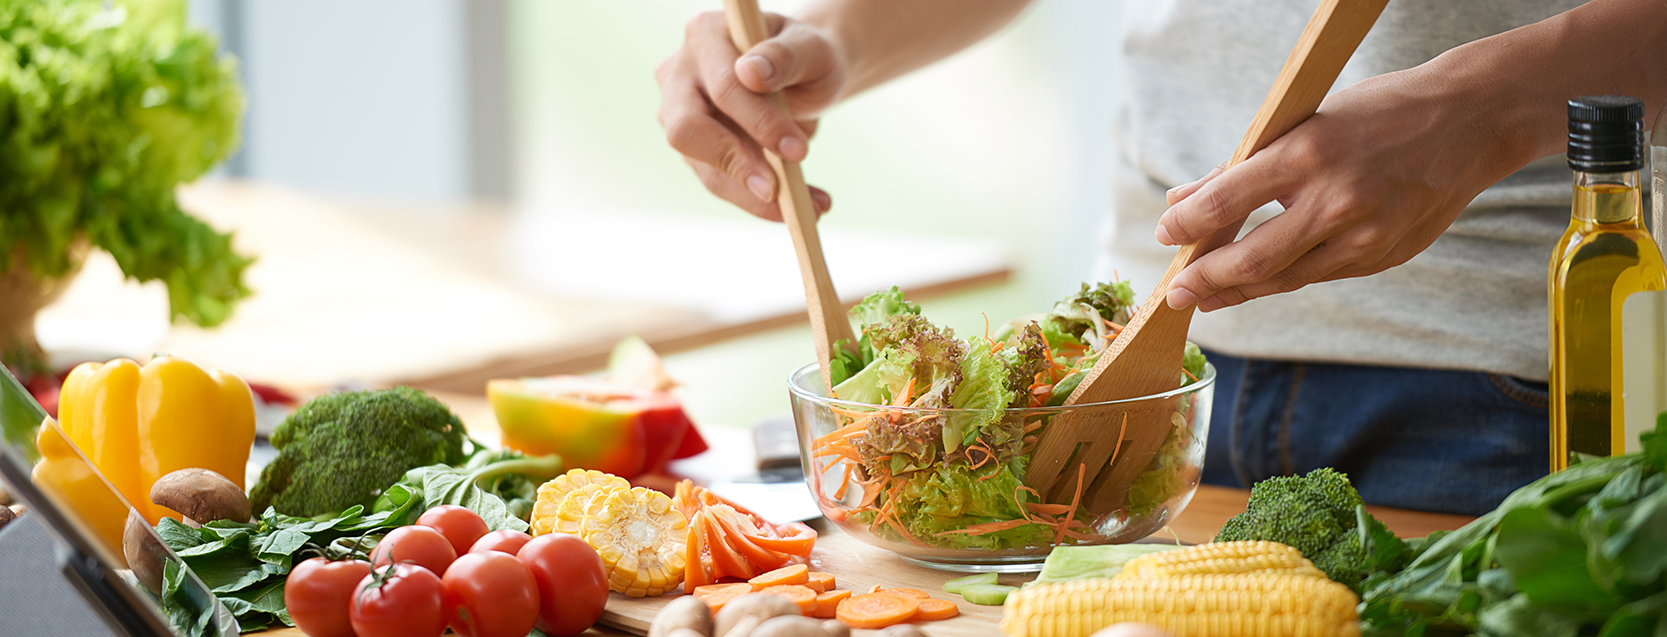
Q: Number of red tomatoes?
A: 7